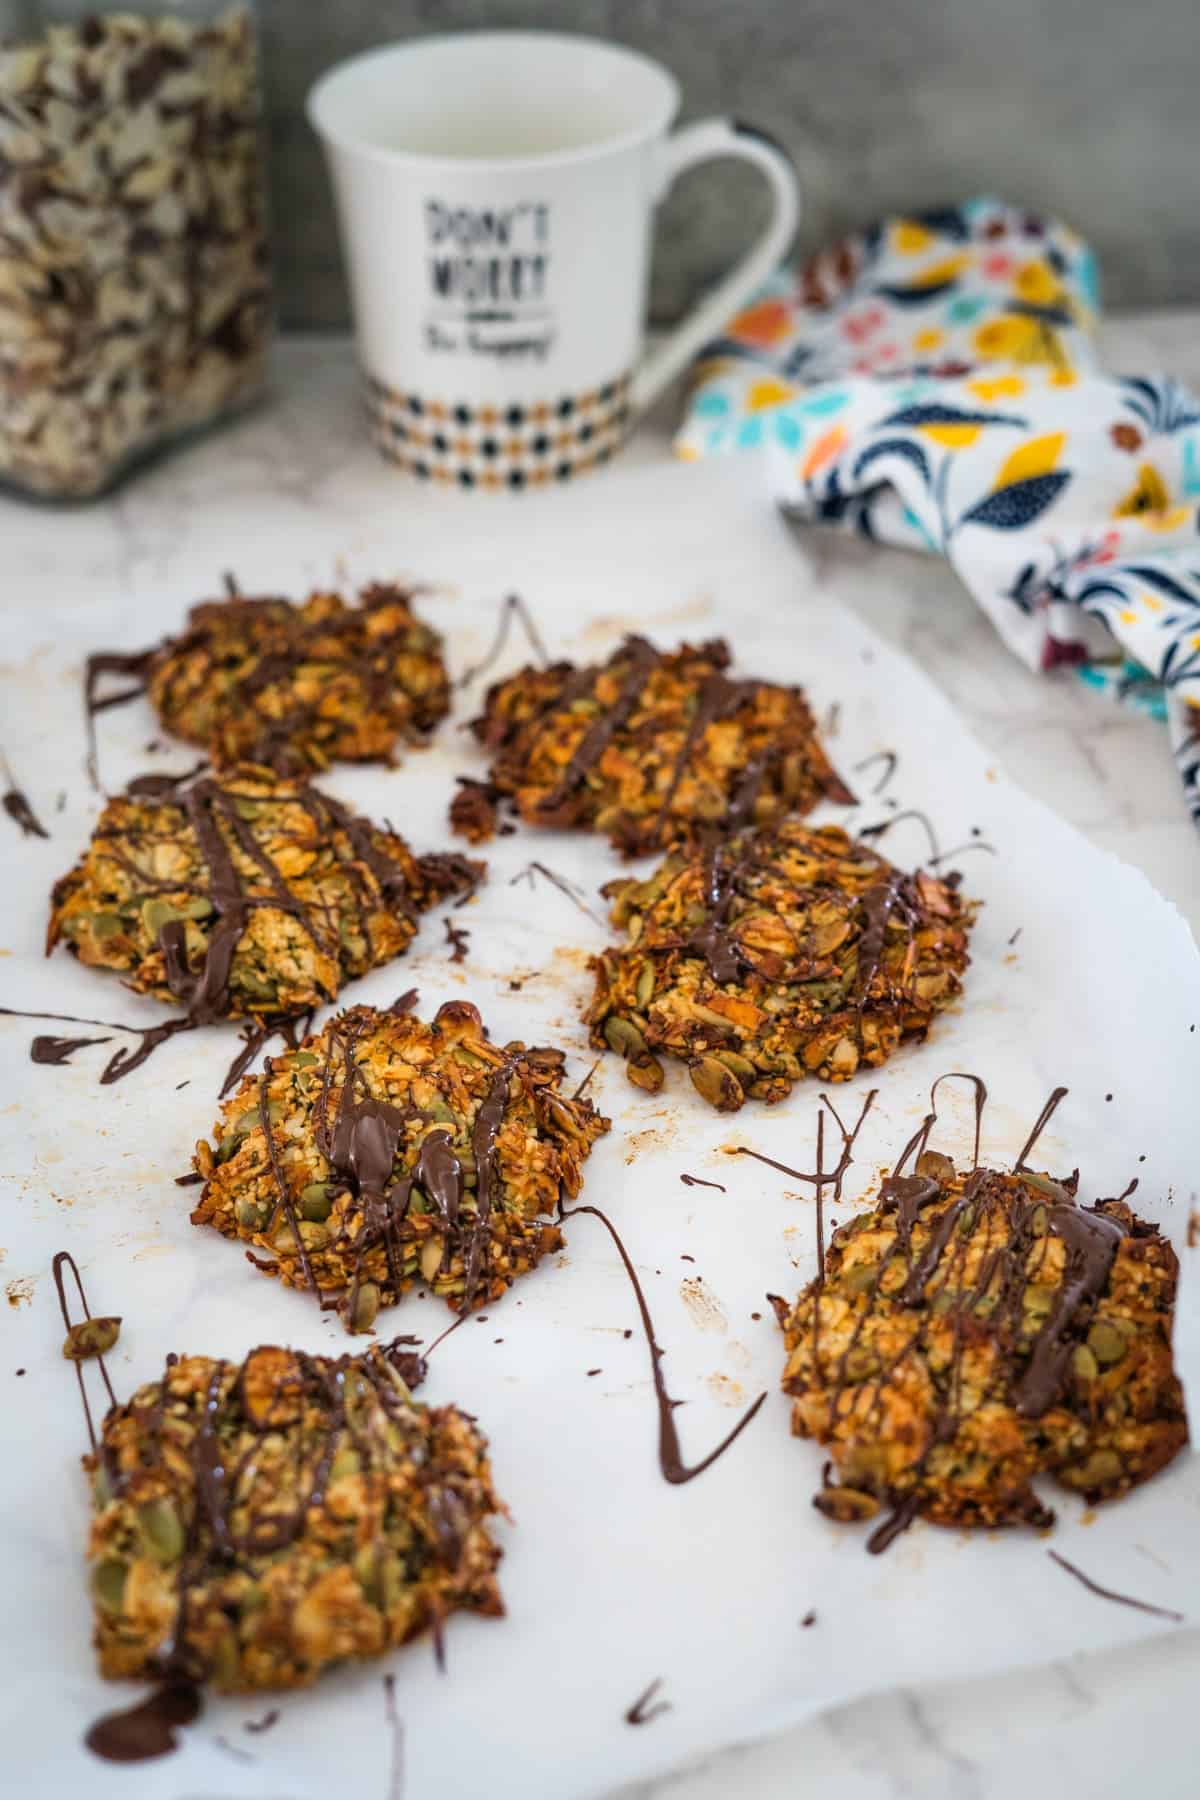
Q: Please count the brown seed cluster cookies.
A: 7